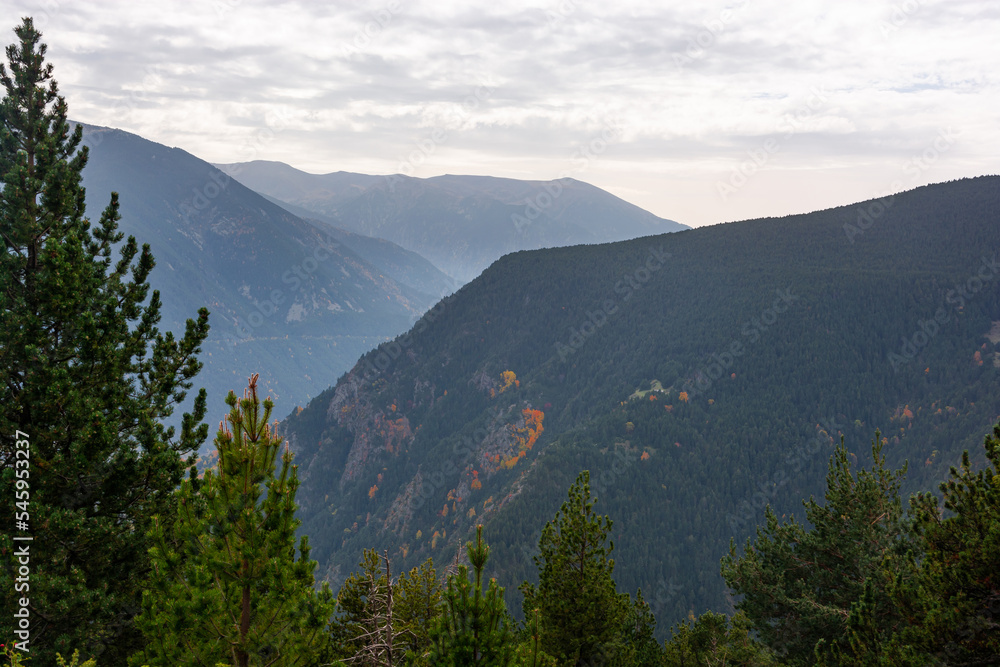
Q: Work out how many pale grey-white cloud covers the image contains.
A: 1